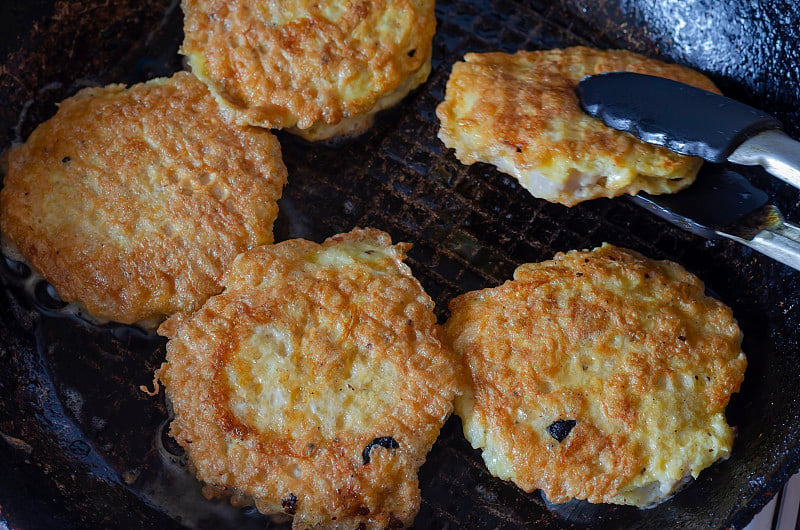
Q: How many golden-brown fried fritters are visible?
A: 5